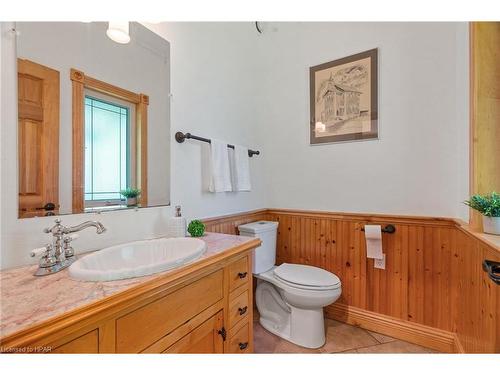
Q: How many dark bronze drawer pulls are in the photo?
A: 3